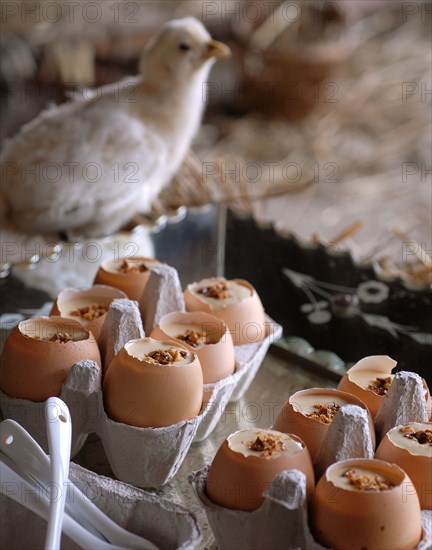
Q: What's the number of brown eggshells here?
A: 11